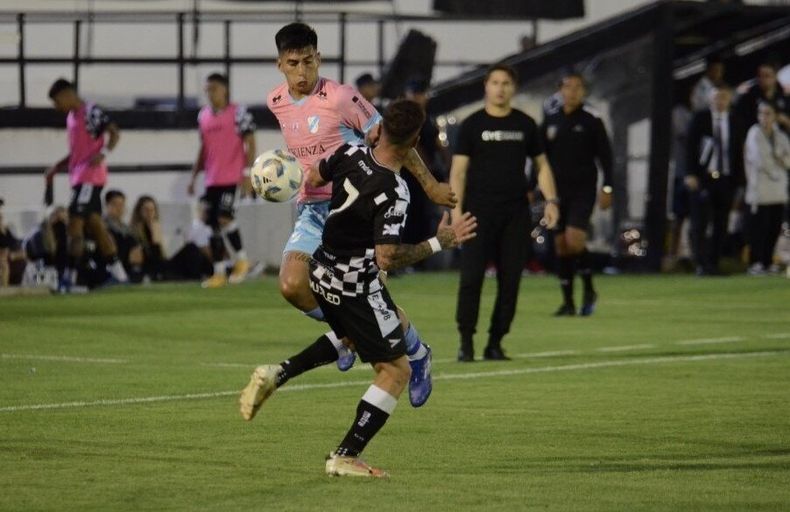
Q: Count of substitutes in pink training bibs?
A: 2